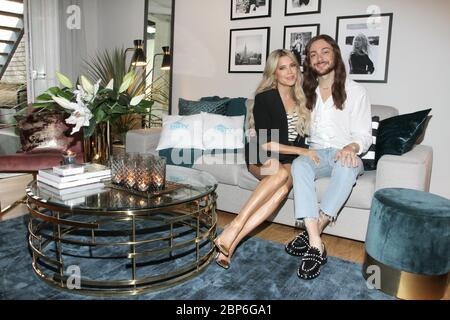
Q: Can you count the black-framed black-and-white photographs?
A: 5